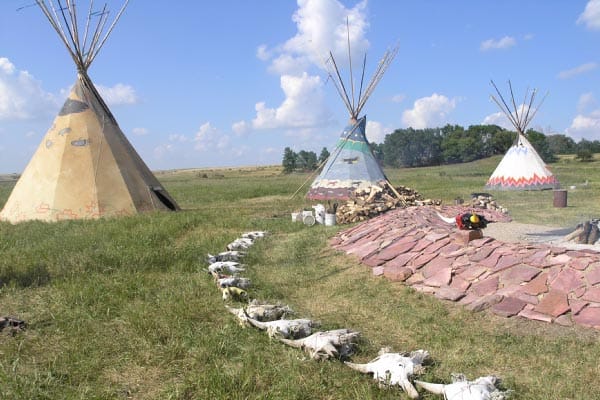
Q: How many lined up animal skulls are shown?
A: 11